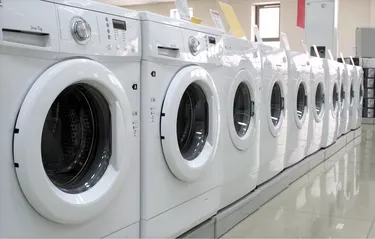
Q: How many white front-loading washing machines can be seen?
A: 10